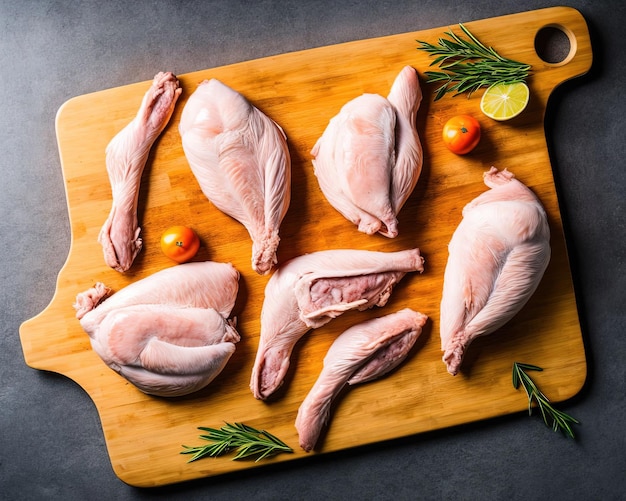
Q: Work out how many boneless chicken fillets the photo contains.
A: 0